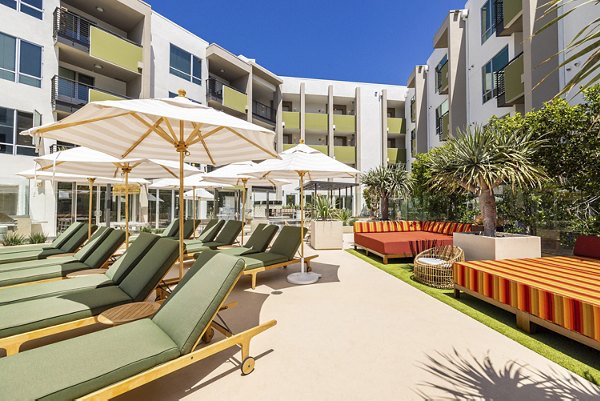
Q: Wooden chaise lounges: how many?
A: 13